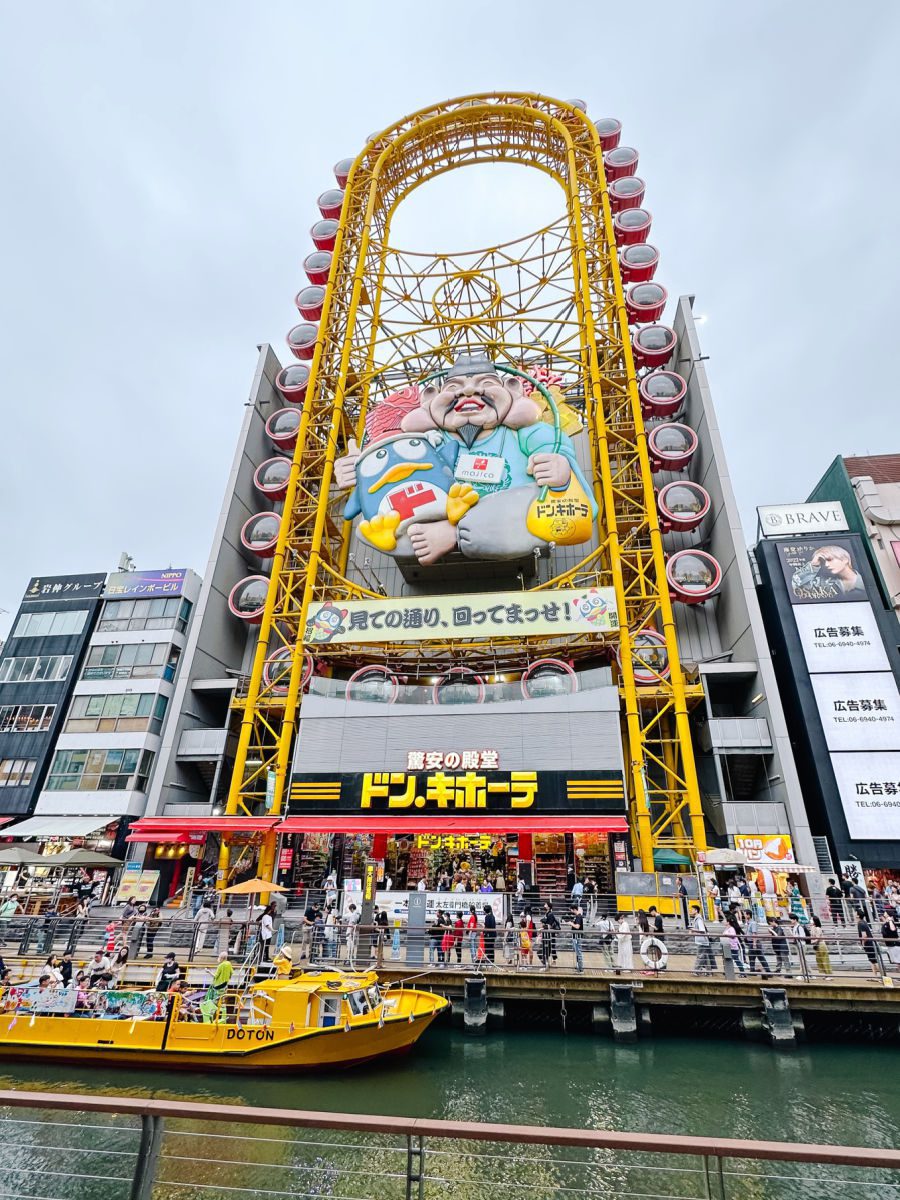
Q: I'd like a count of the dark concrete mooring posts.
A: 3